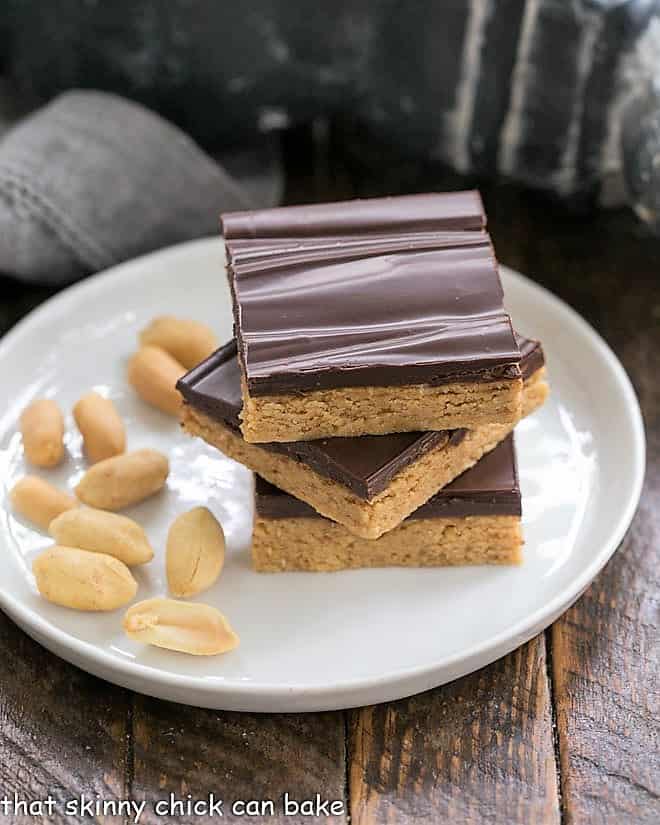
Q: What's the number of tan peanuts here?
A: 10